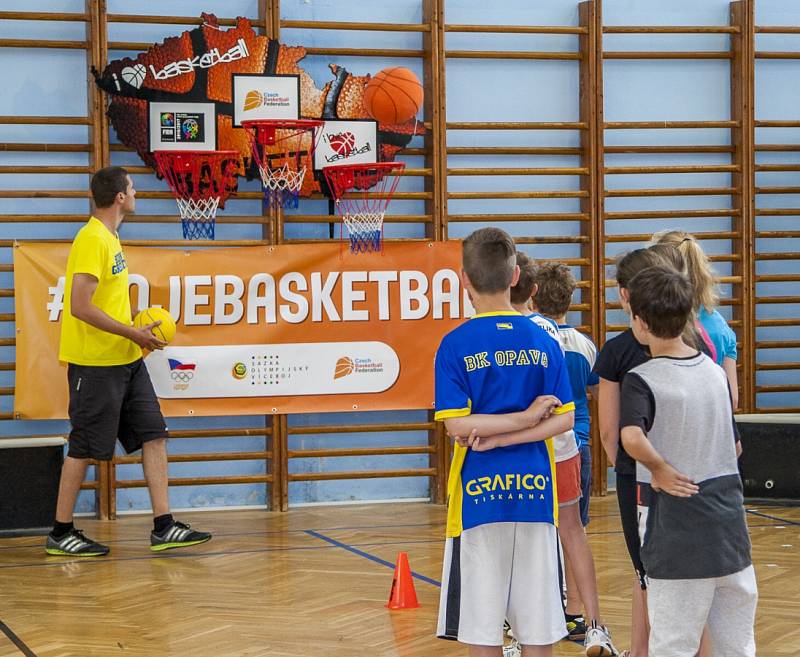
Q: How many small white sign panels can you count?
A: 3